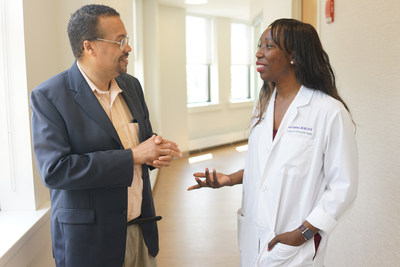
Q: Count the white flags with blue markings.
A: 0